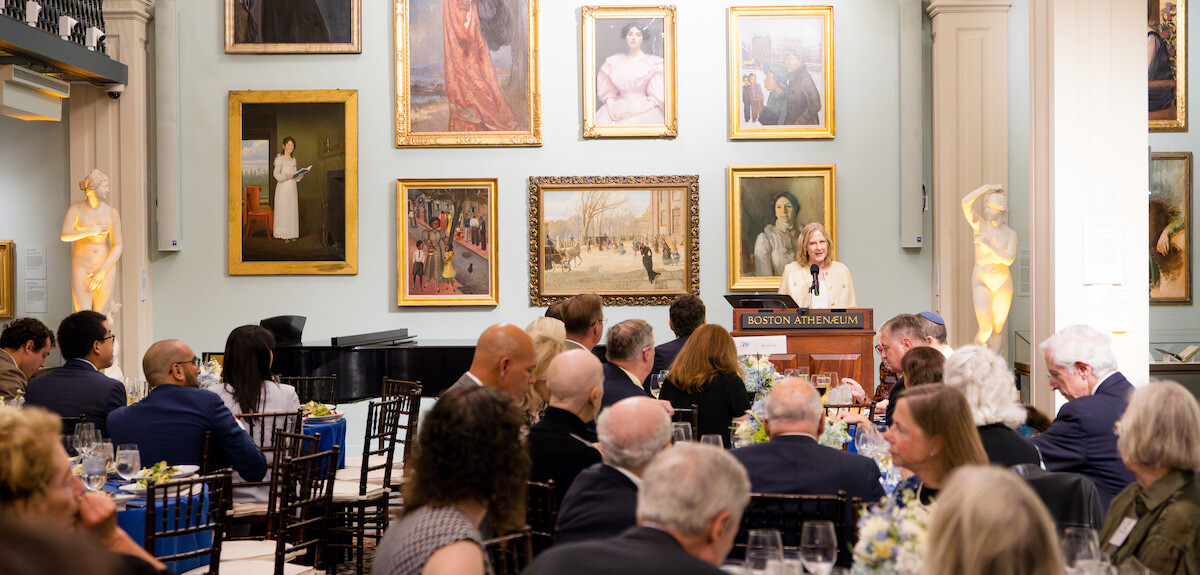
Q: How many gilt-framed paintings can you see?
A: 11